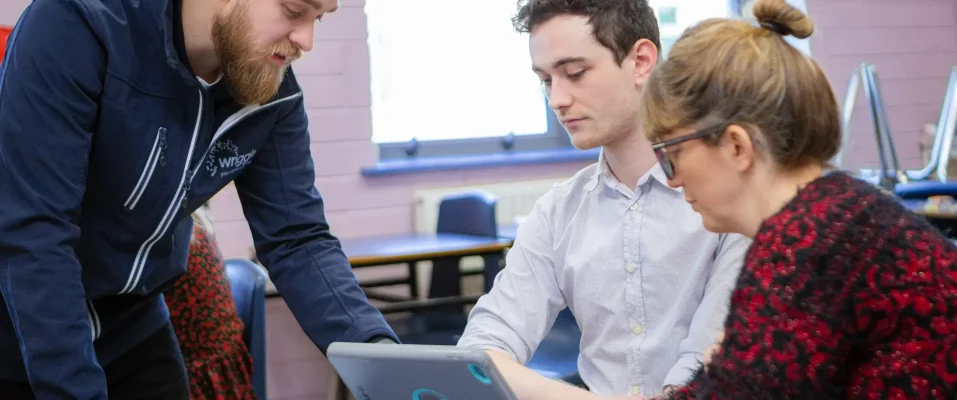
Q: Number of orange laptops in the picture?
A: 0